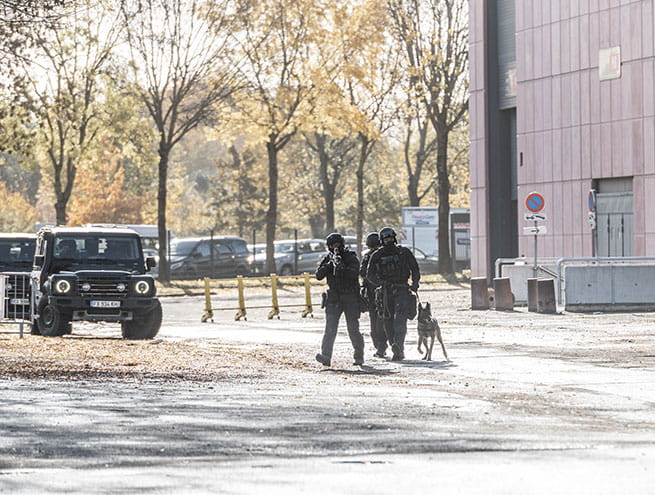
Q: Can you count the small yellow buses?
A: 0